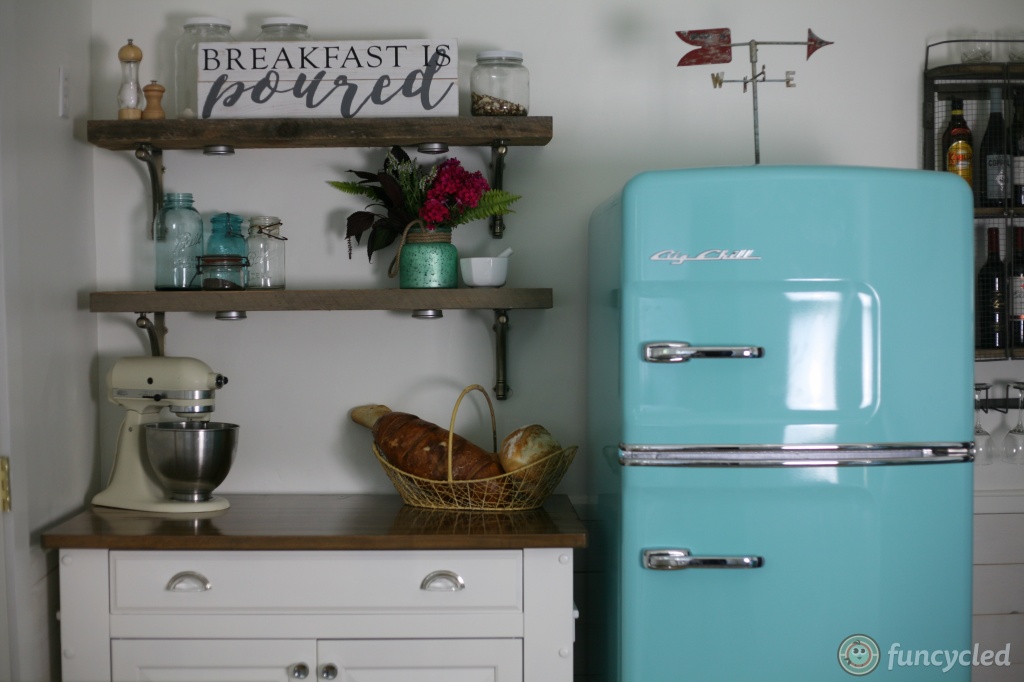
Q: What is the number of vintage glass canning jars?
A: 4